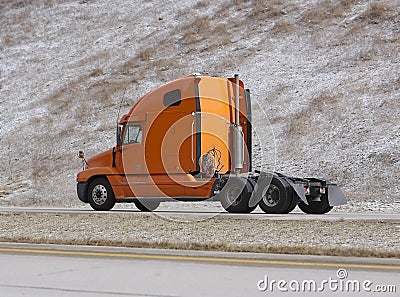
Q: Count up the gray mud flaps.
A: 2